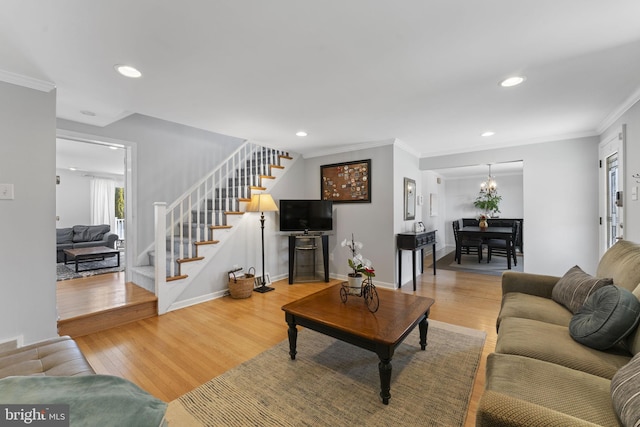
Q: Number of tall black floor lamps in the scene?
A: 1